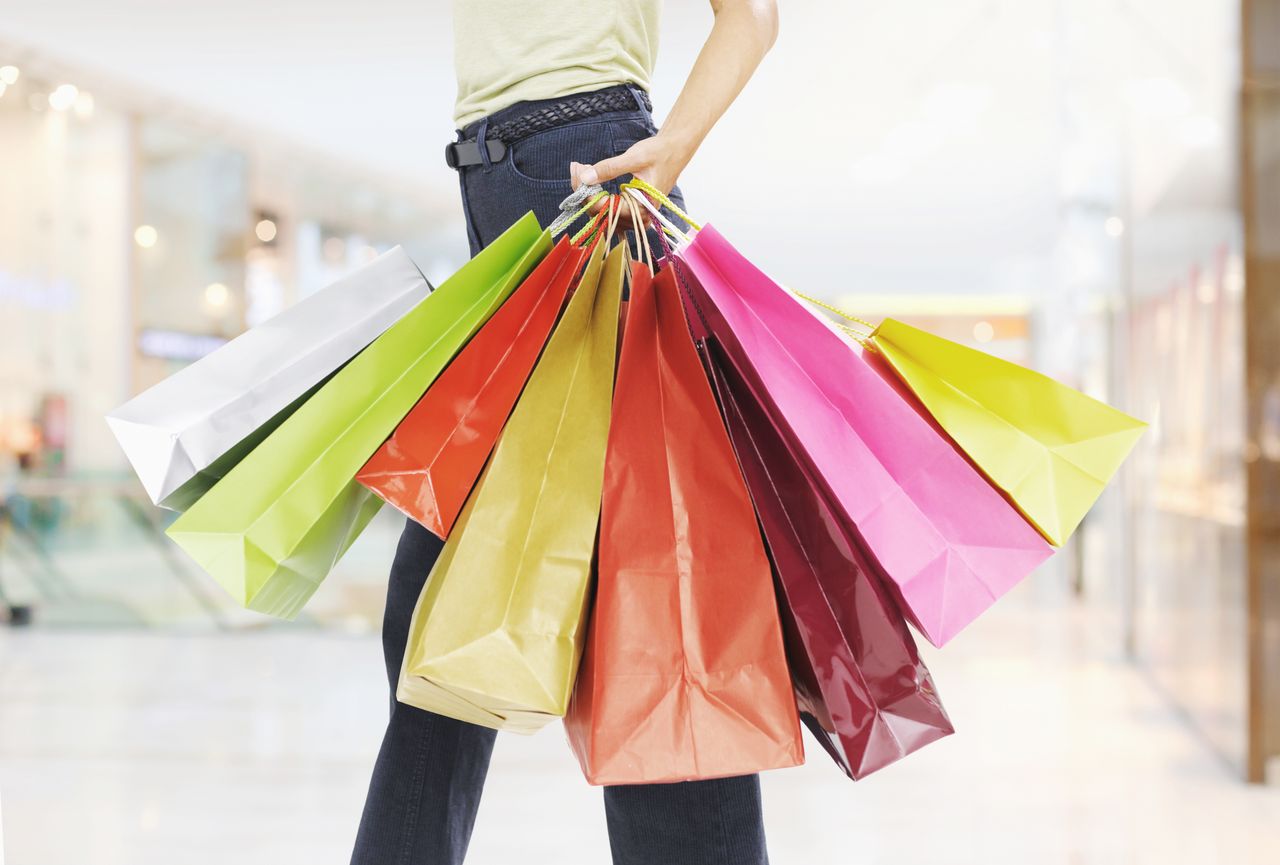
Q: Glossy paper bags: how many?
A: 2